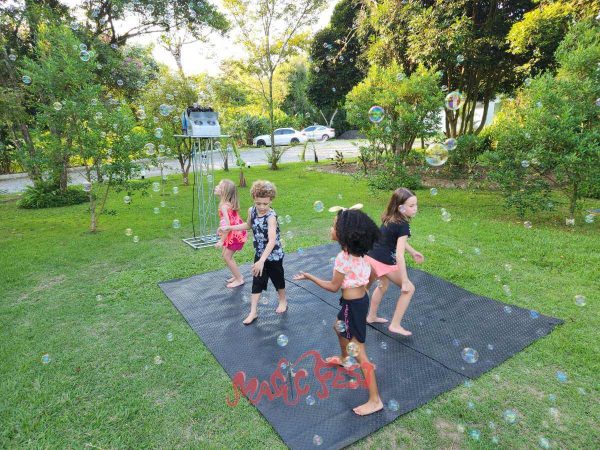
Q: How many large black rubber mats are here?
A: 2